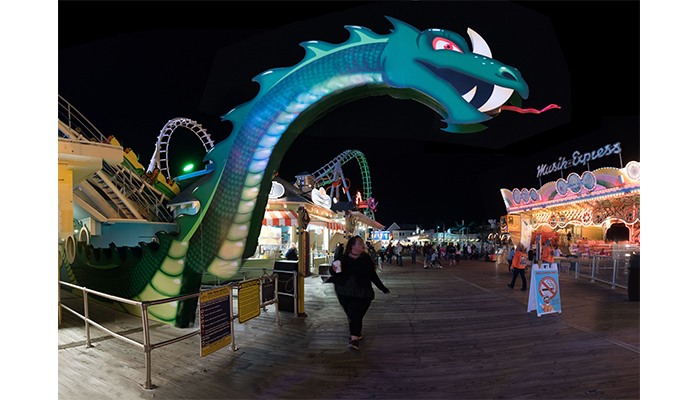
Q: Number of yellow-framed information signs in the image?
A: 2